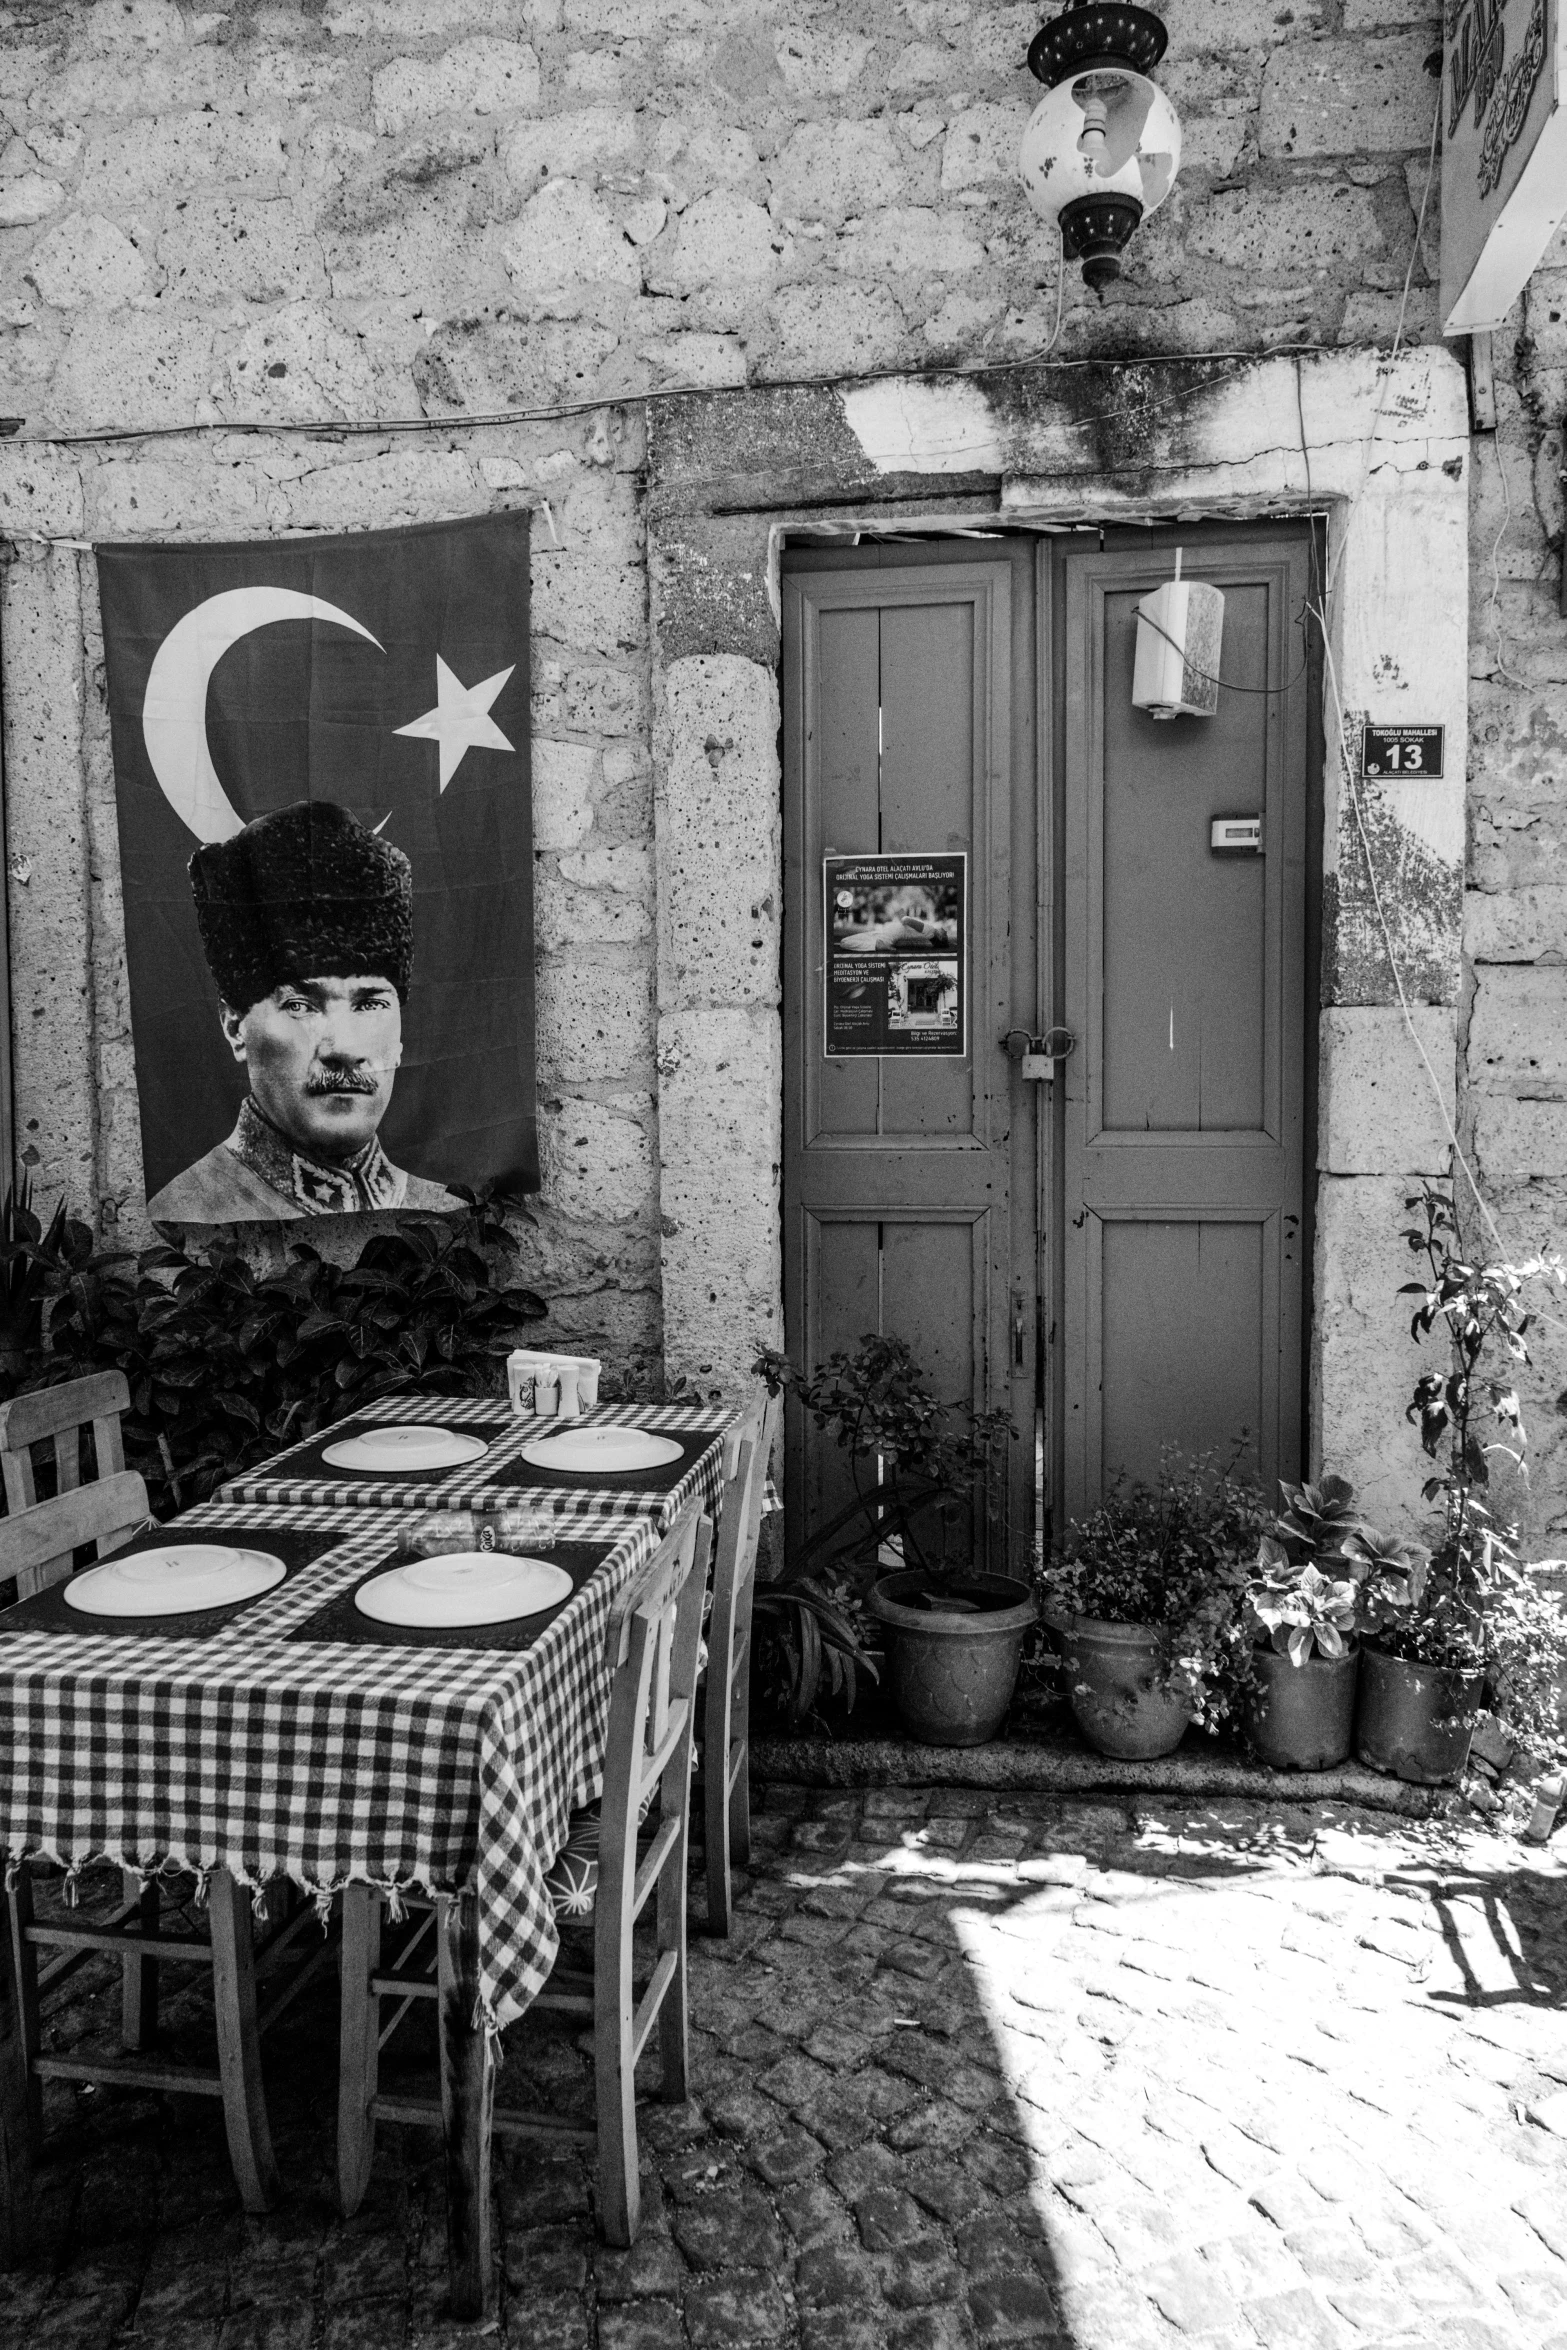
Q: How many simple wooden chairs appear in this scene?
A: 4